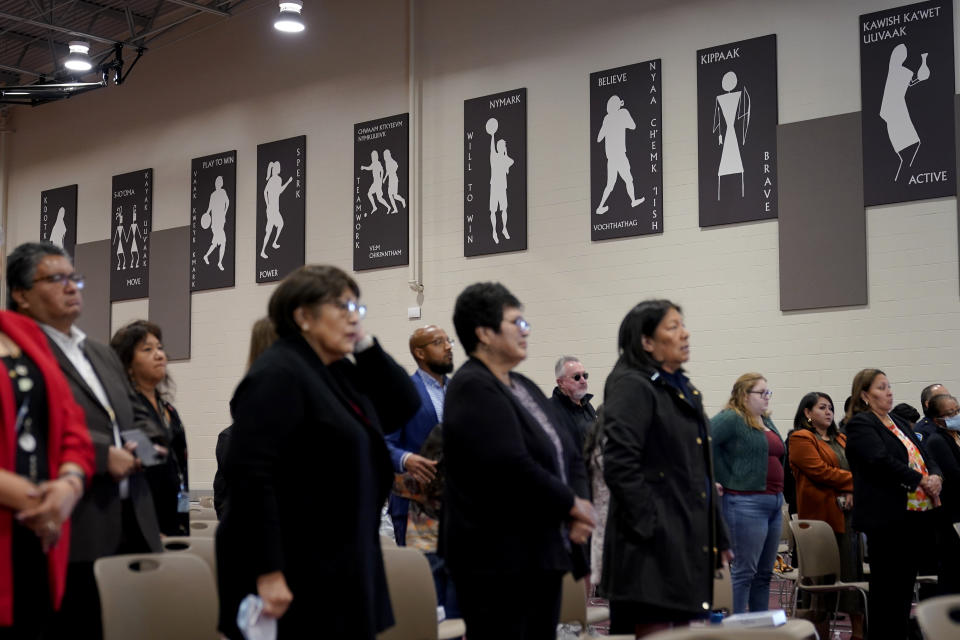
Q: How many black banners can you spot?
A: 9